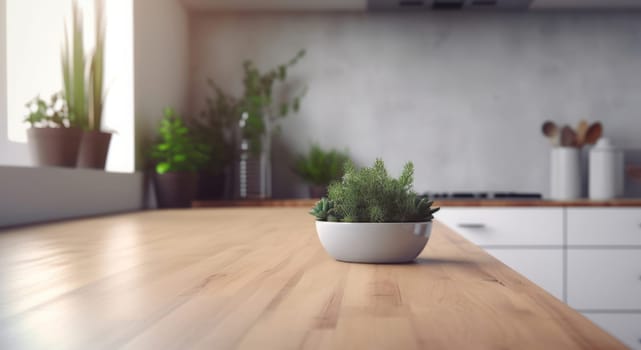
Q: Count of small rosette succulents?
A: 2